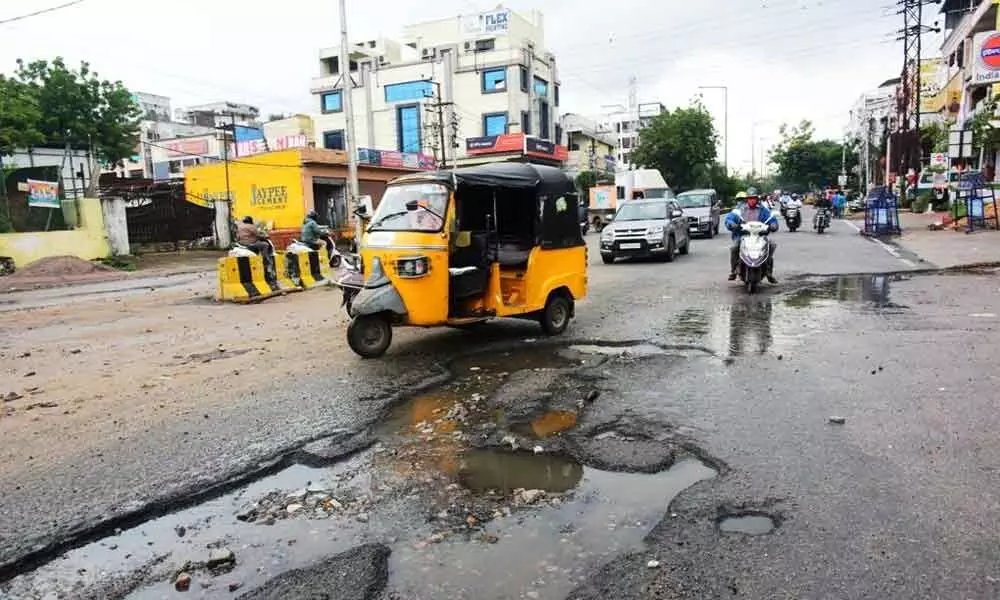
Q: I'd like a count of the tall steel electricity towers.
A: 1